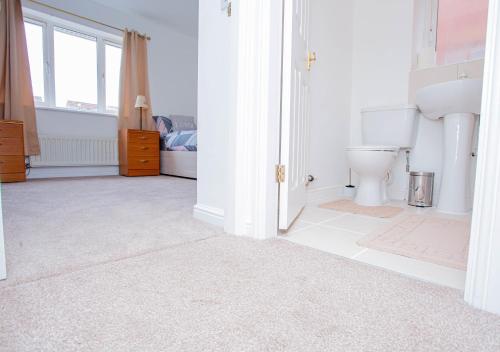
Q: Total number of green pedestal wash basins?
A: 0